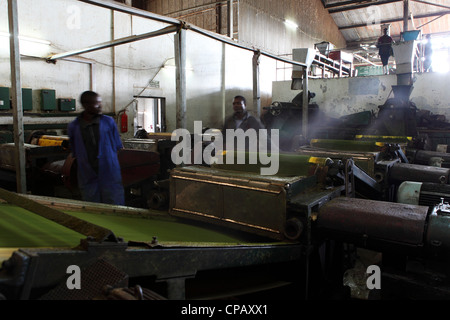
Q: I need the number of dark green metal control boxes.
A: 4